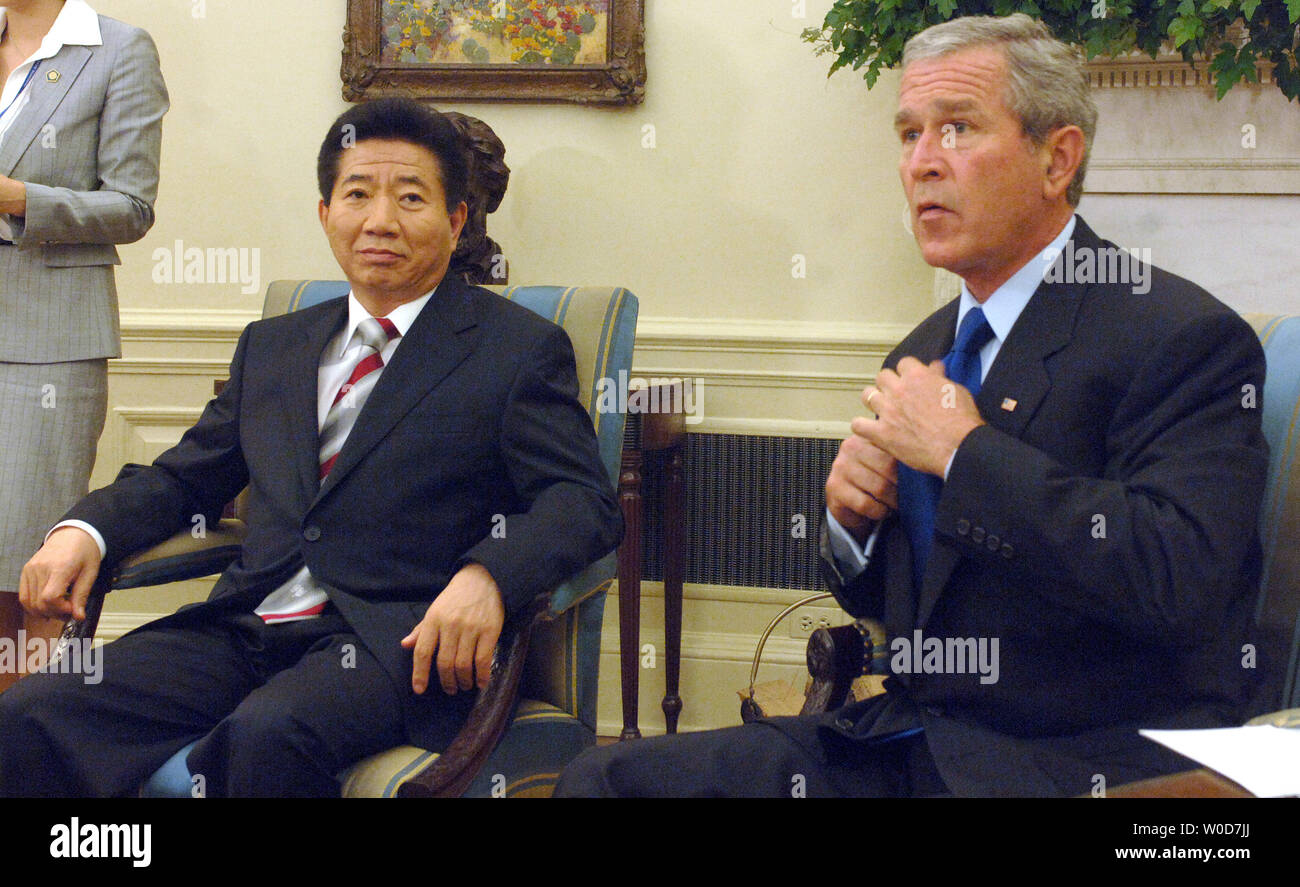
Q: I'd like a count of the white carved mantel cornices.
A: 1